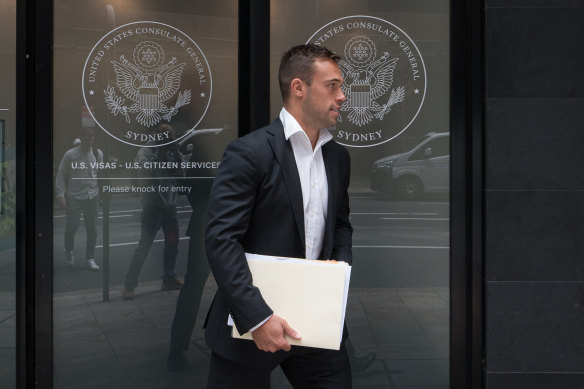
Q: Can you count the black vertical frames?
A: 3